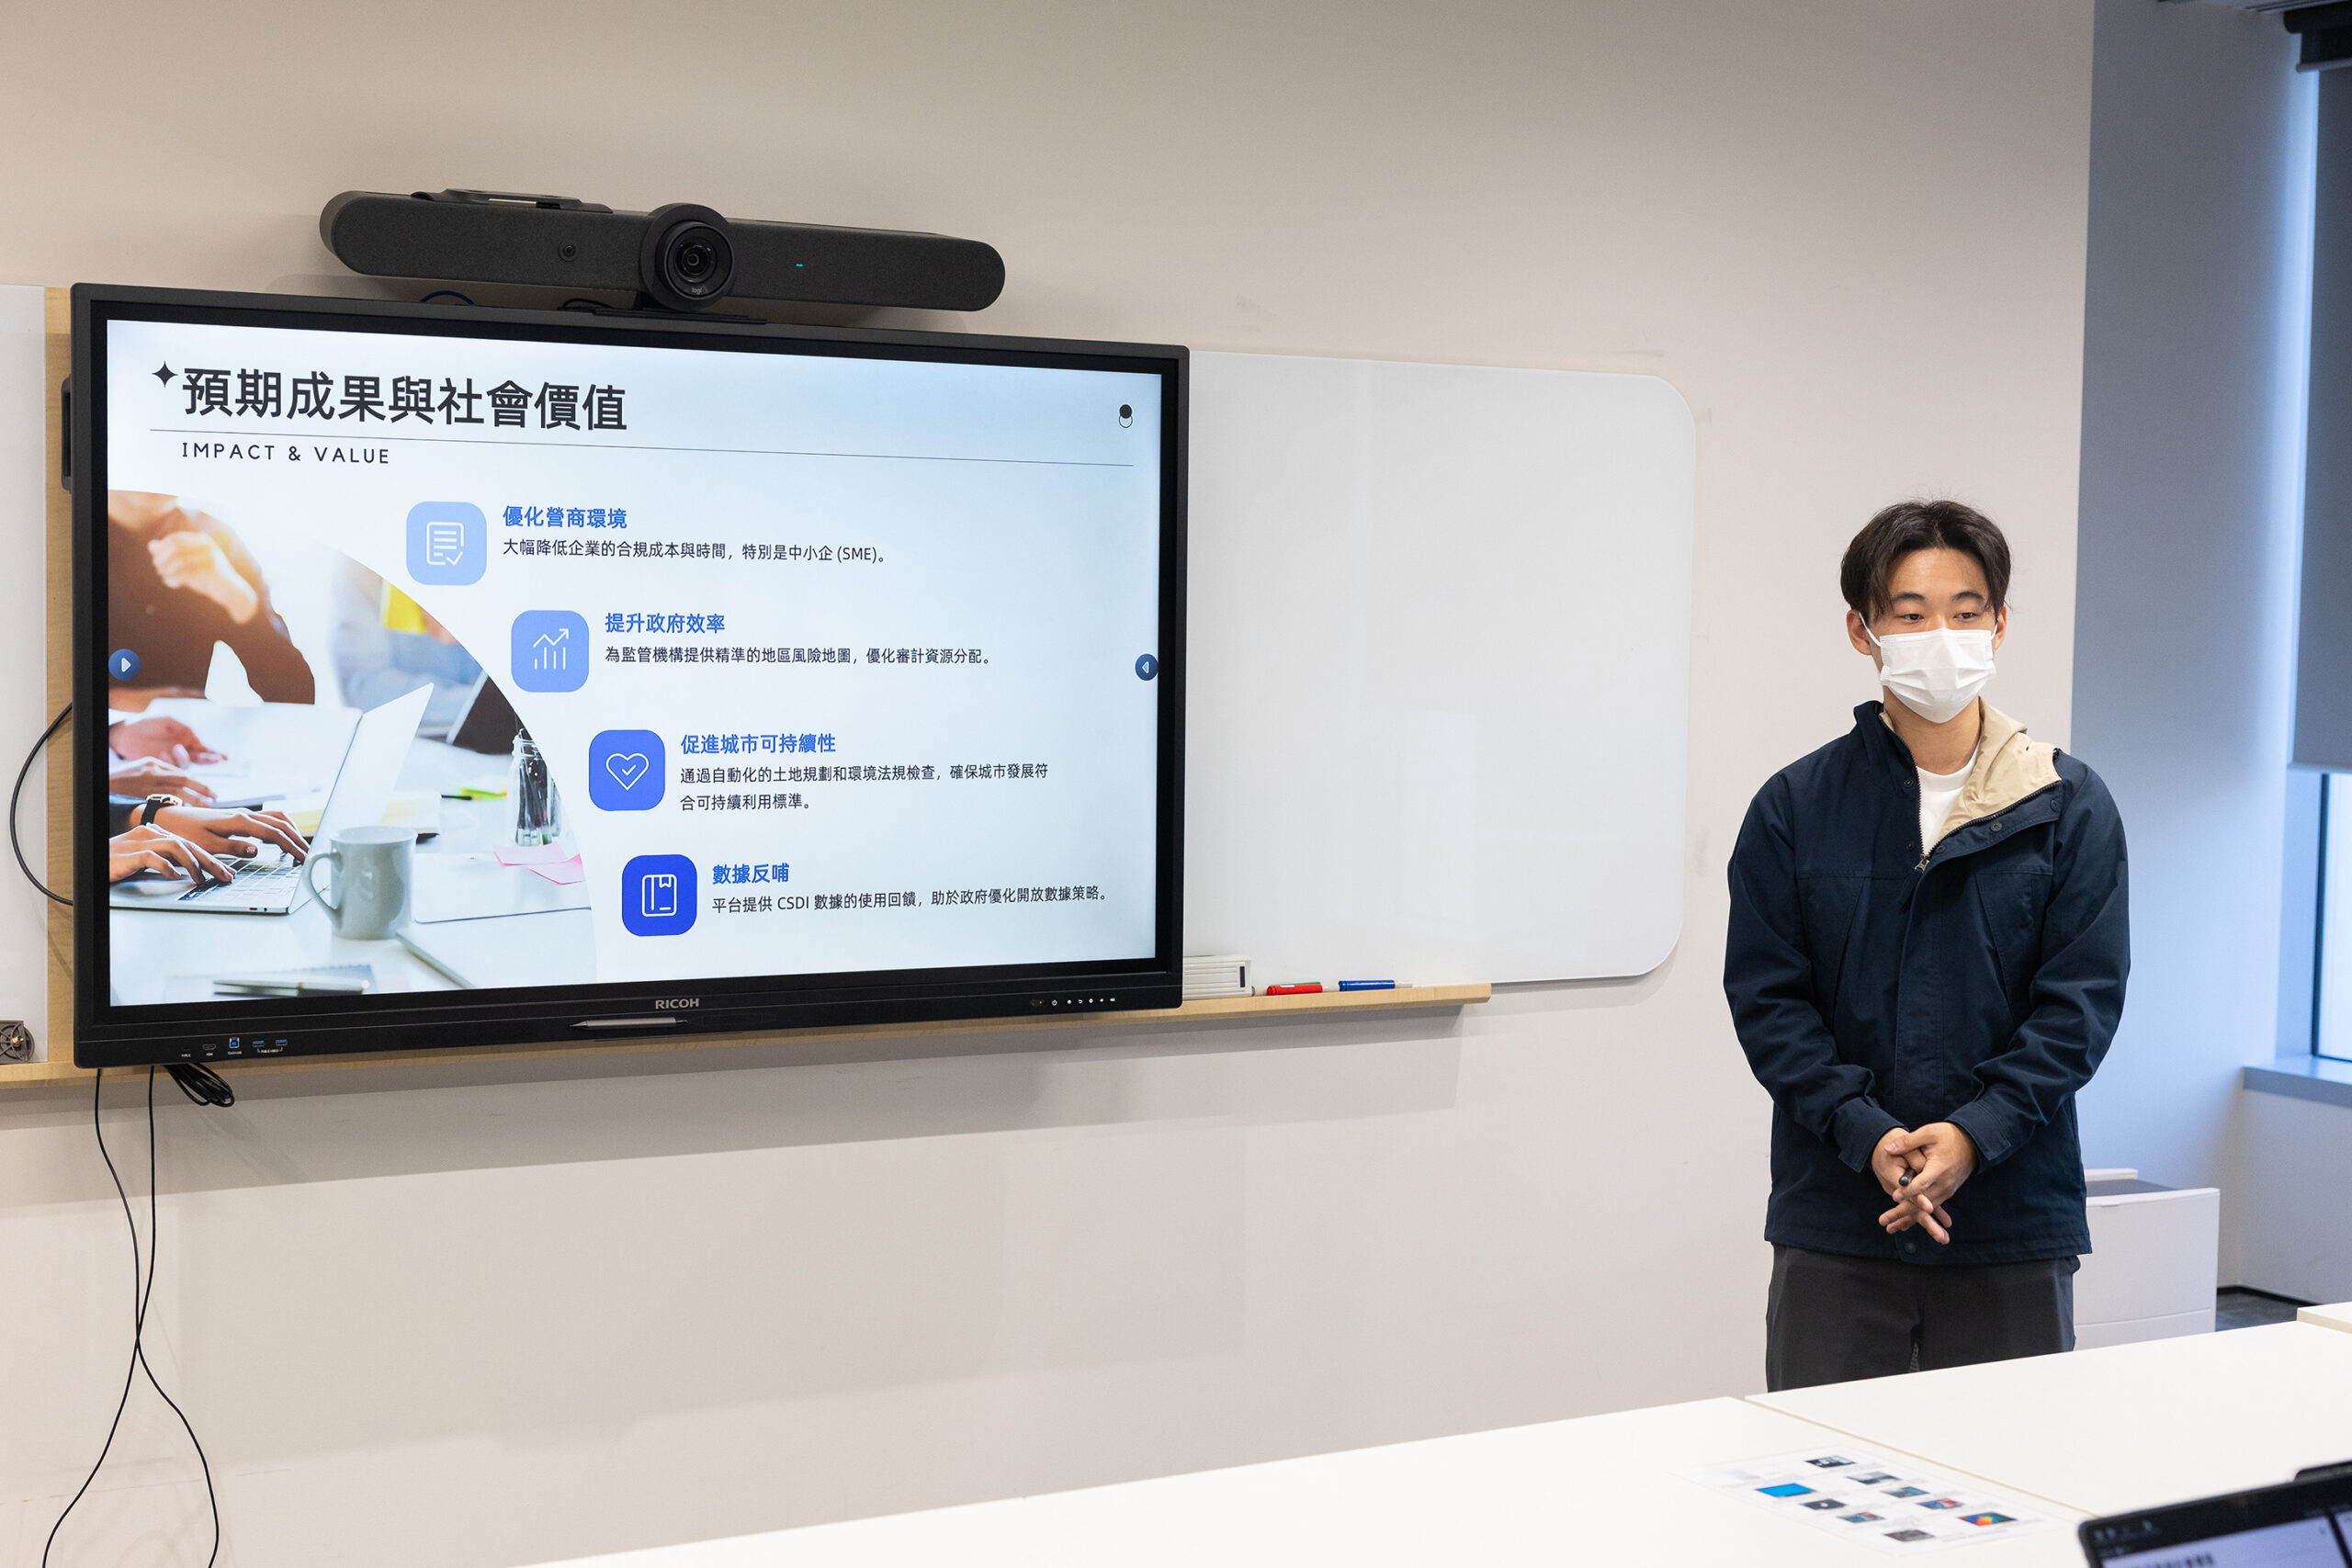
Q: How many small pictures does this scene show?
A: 9